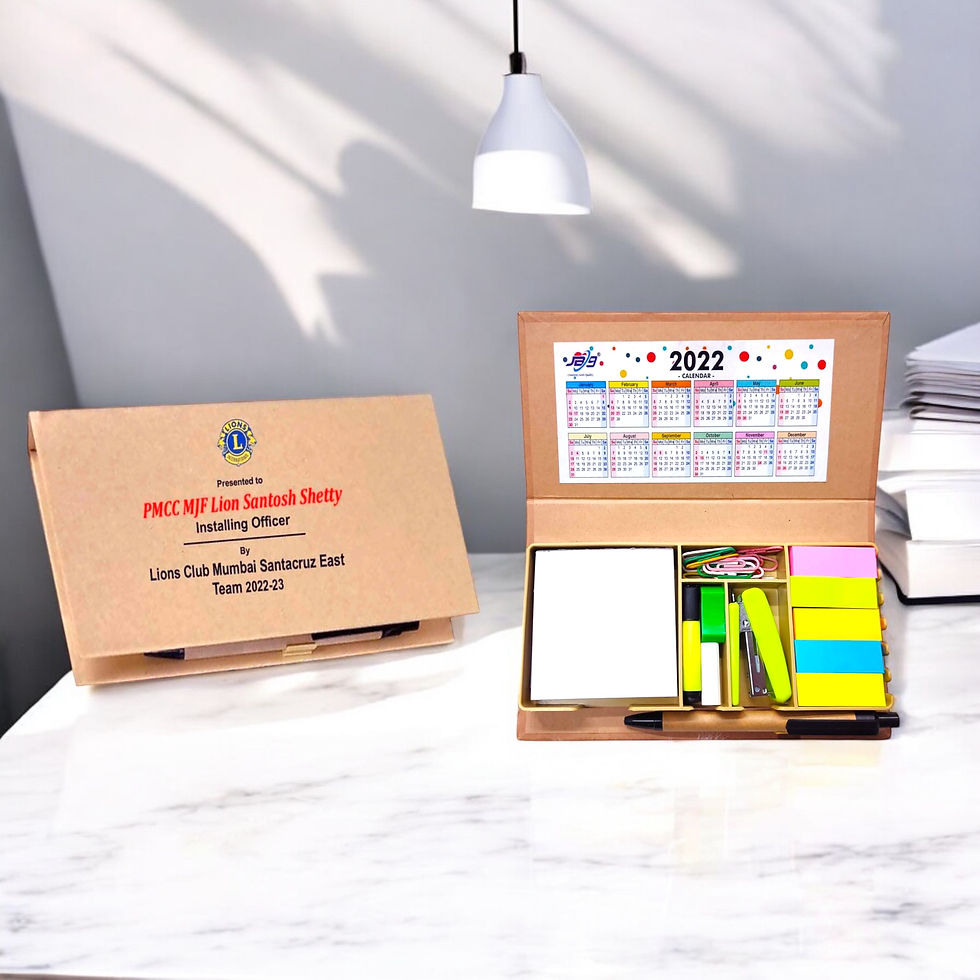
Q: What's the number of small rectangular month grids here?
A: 12